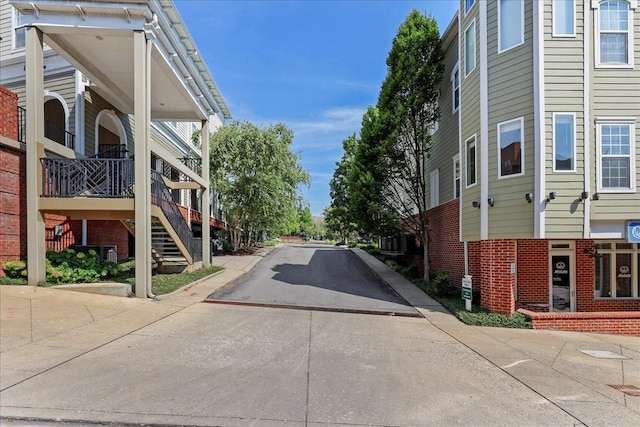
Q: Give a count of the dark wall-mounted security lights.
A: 6